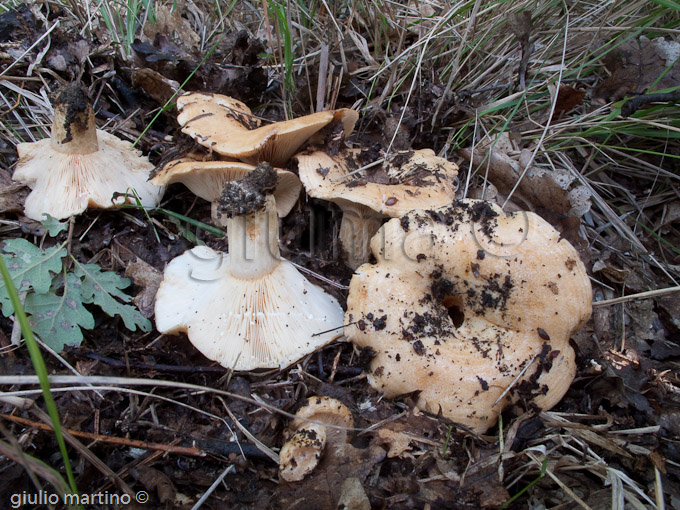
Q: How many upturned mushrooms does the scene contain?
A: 2